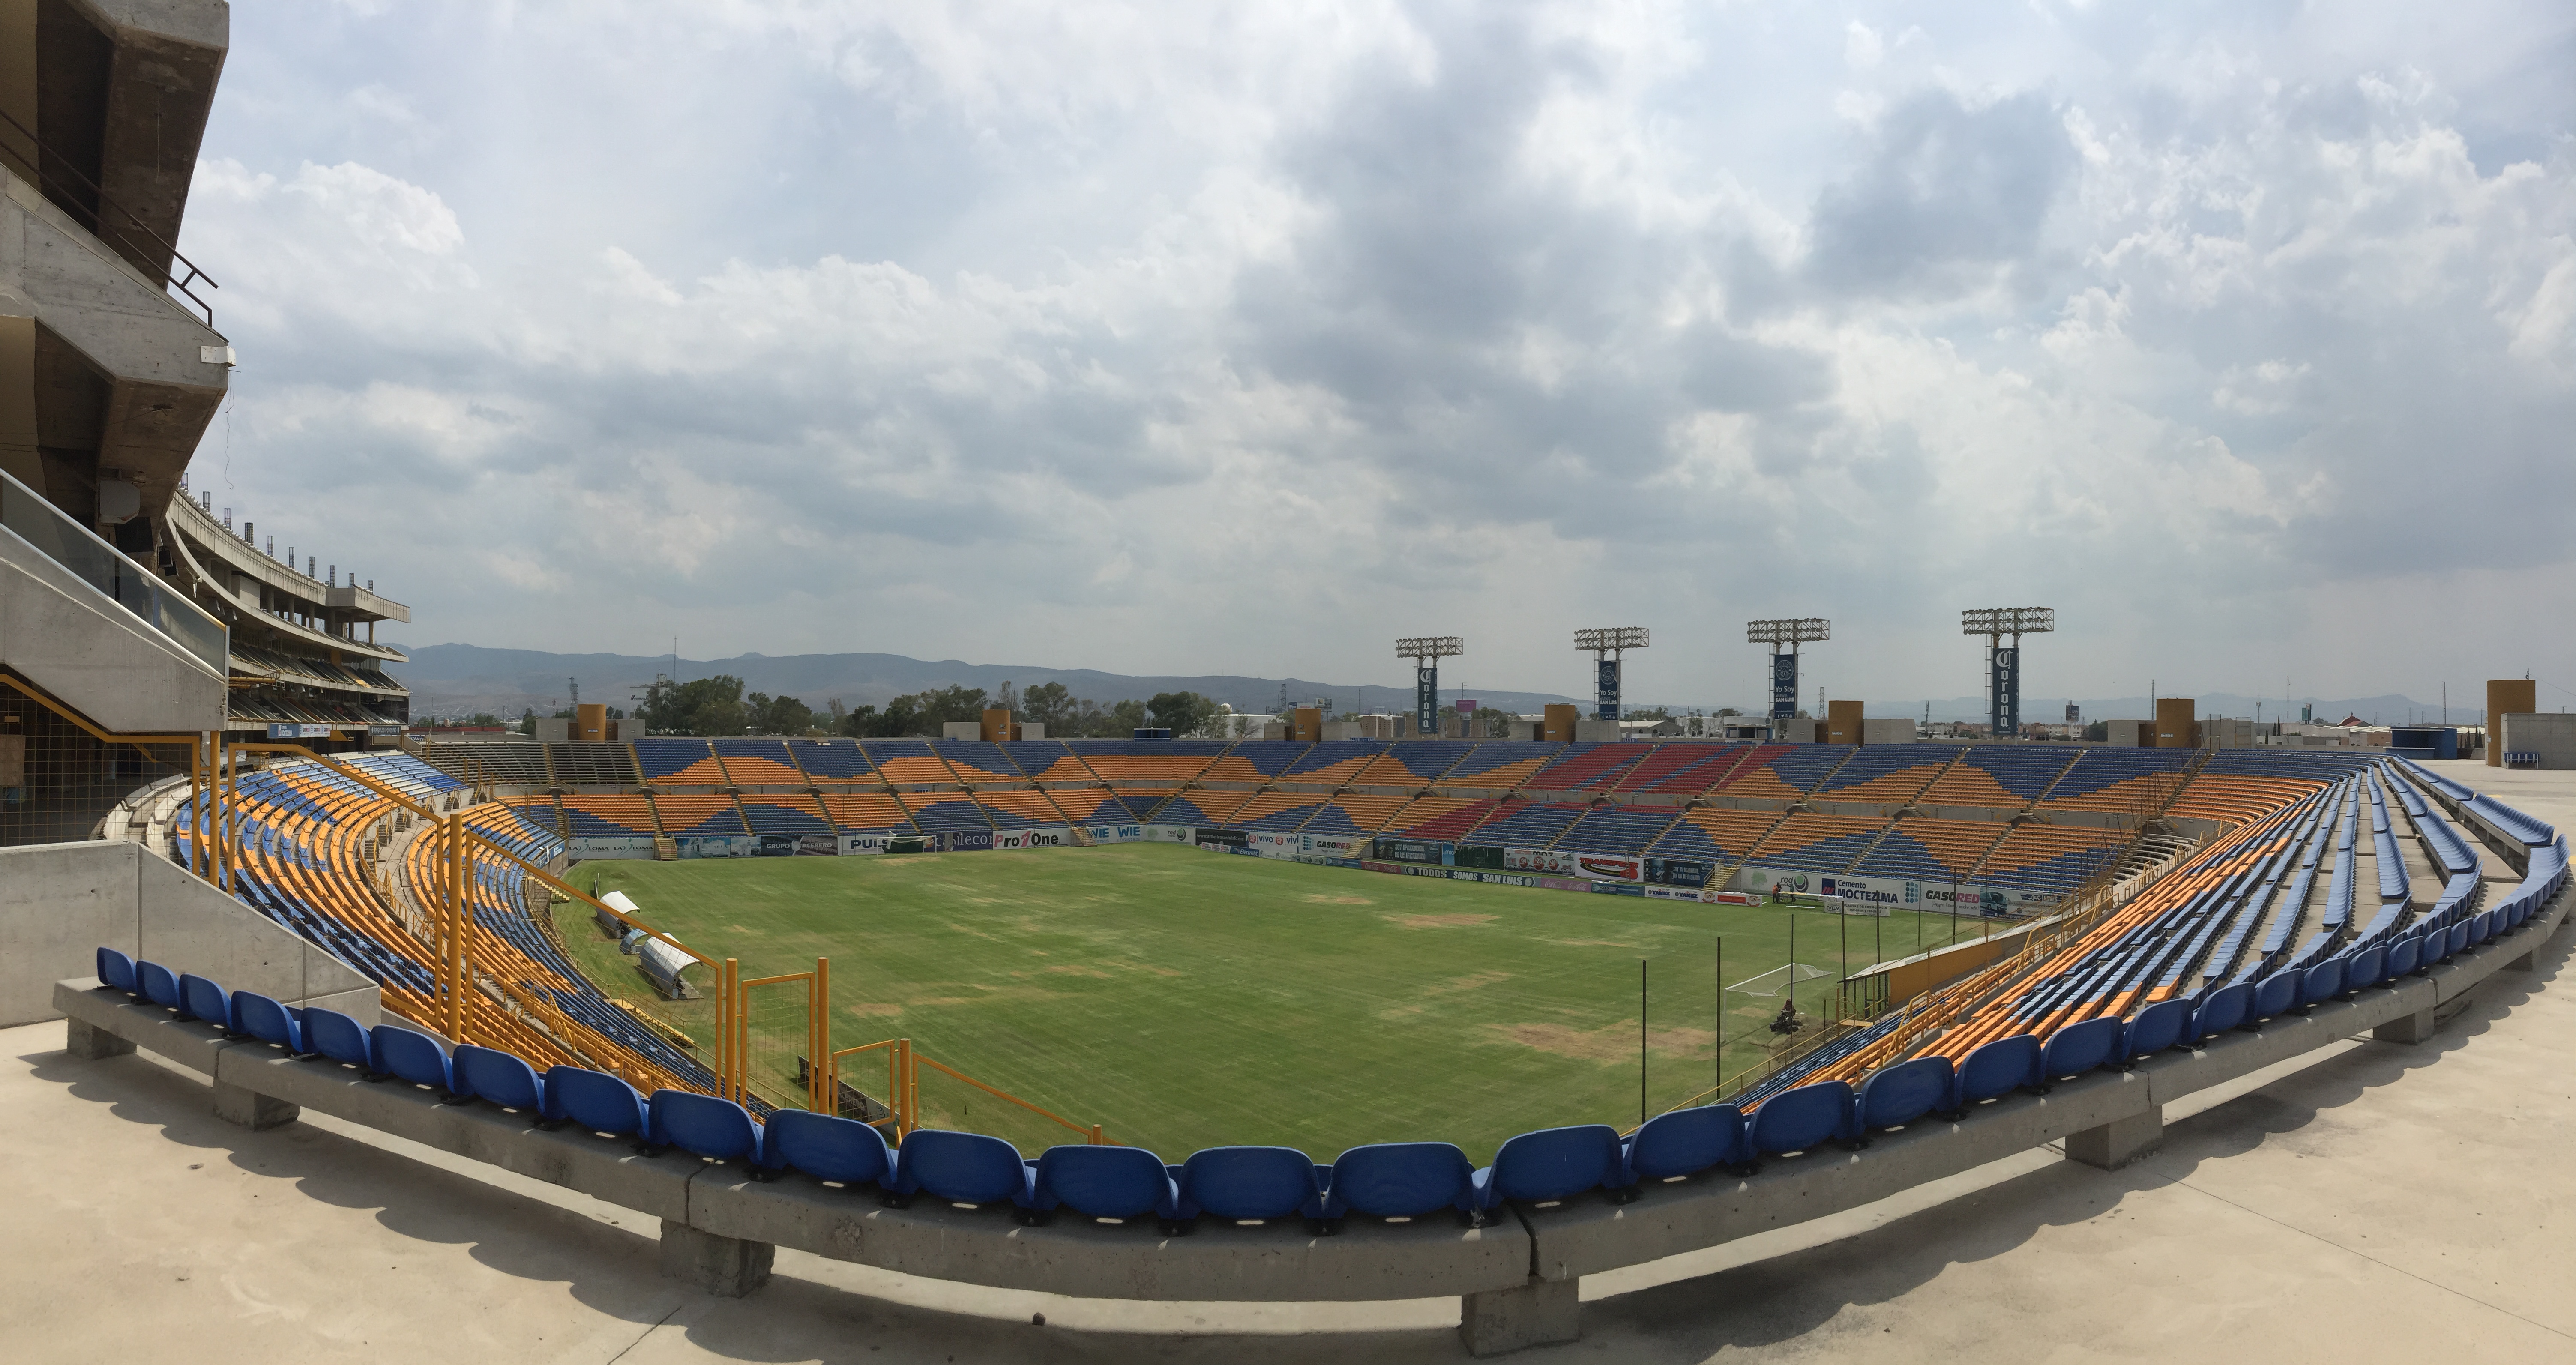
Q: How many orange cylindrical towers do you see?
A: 7